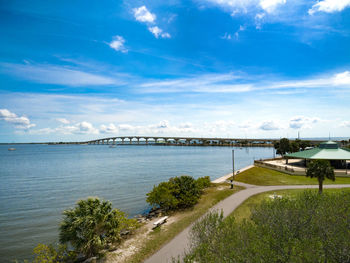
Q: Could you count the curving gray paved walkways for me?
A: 1